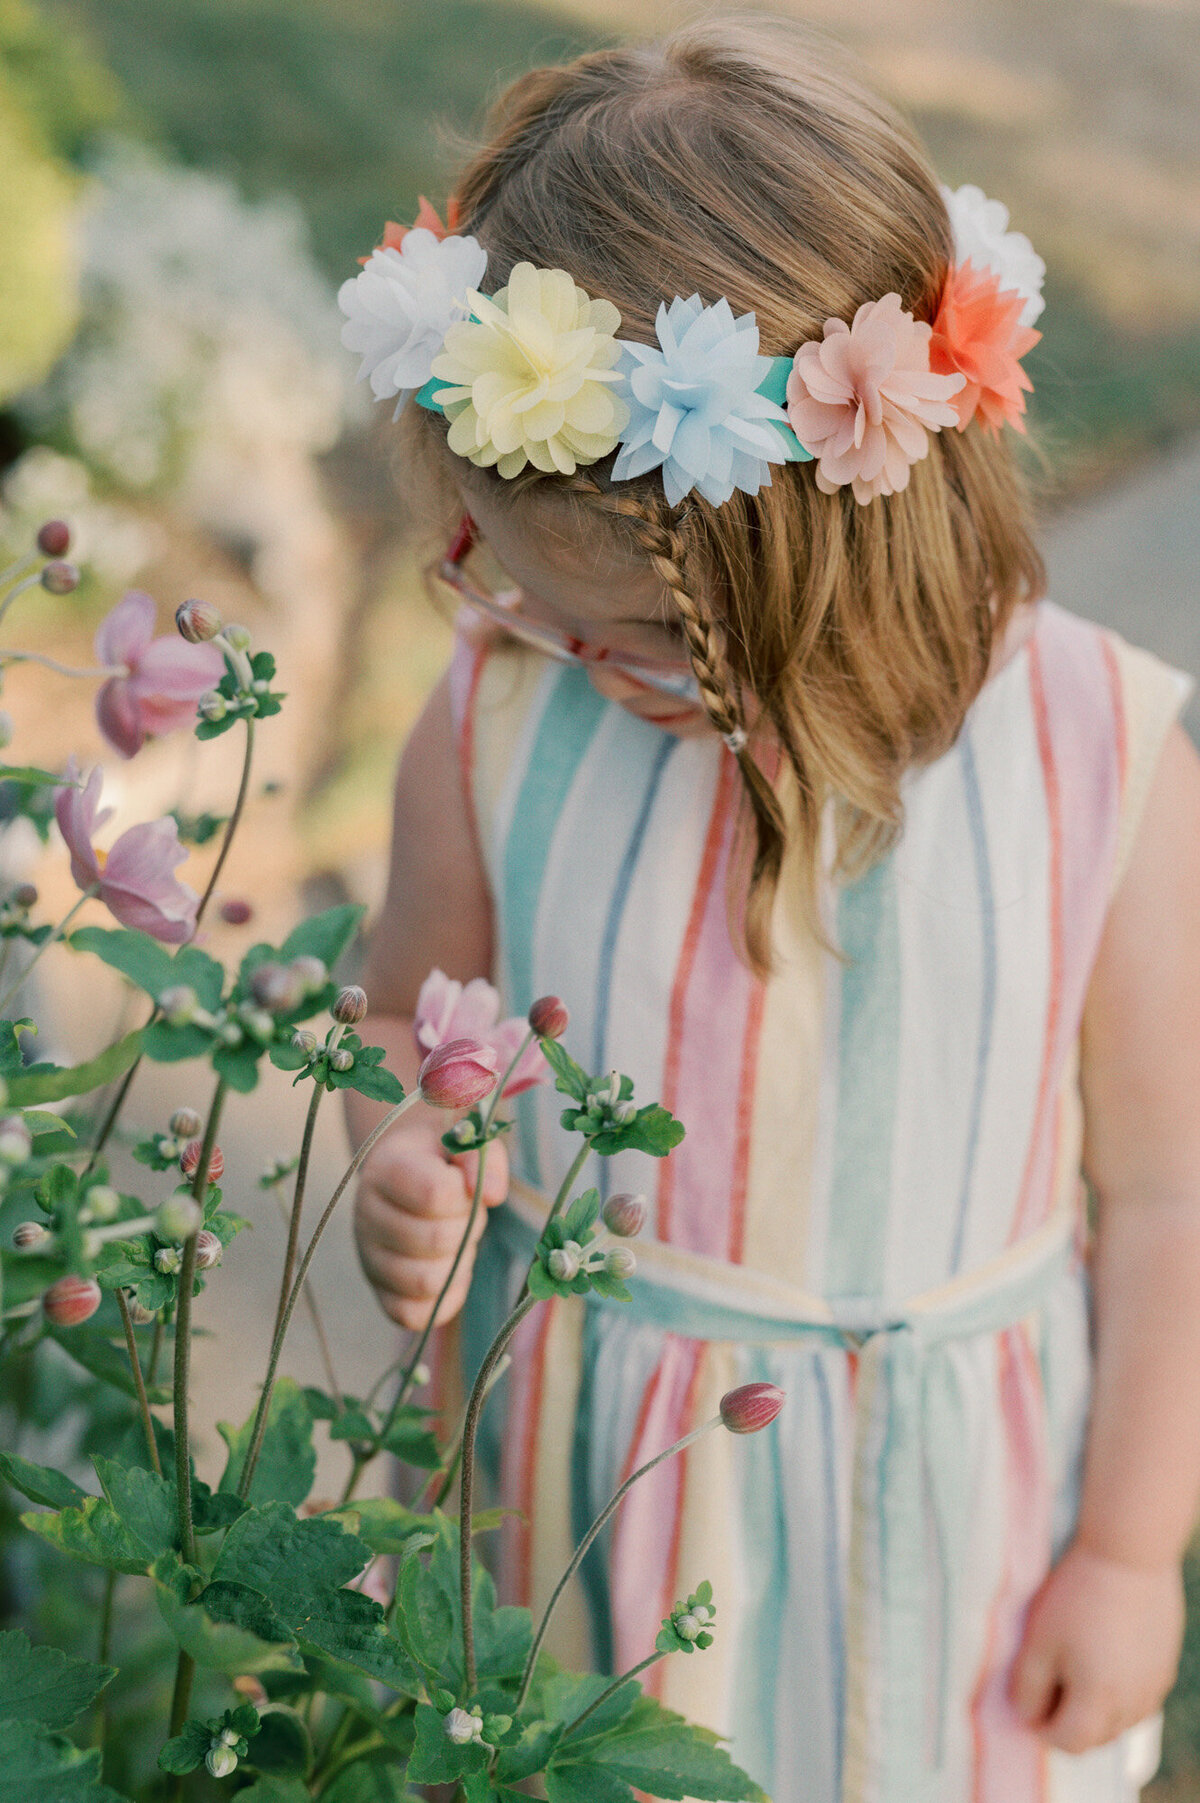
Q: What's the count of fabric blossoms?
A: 7